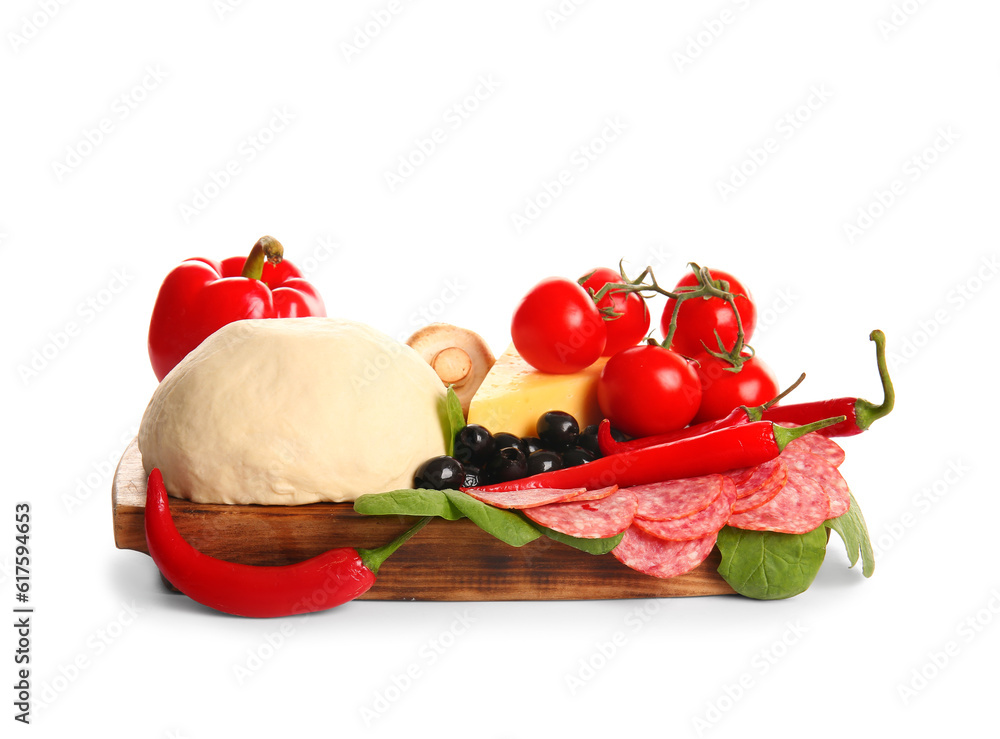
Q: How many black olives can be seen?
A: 11